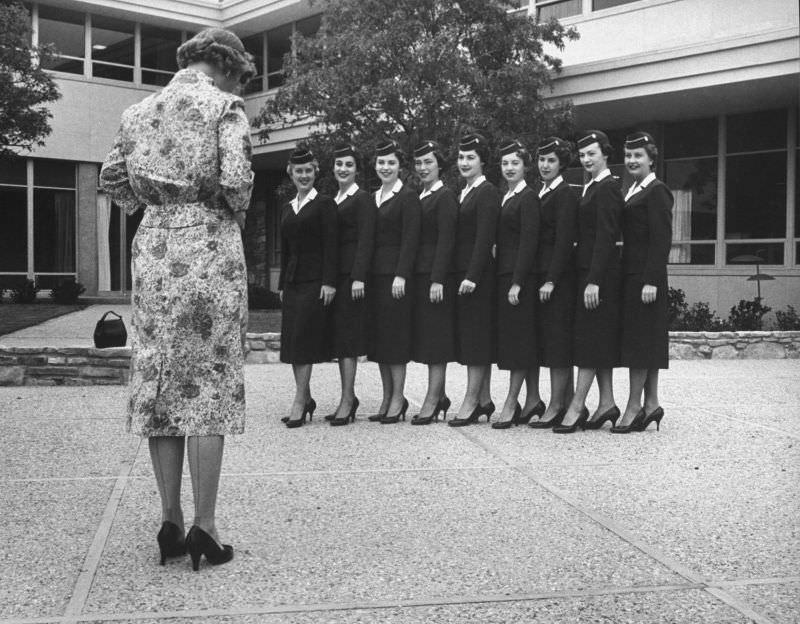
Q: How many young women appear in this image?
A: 9